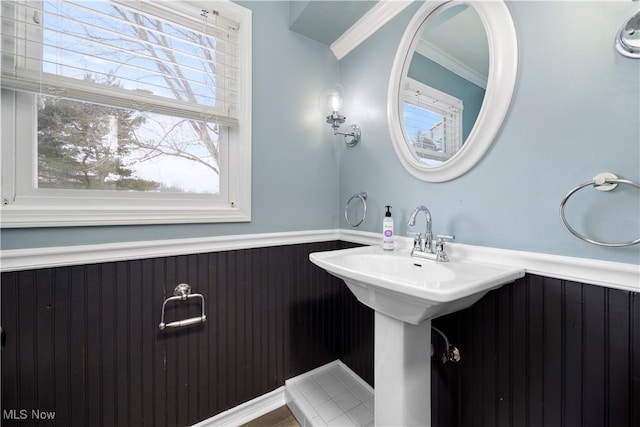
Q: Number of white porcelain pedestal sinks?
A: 1